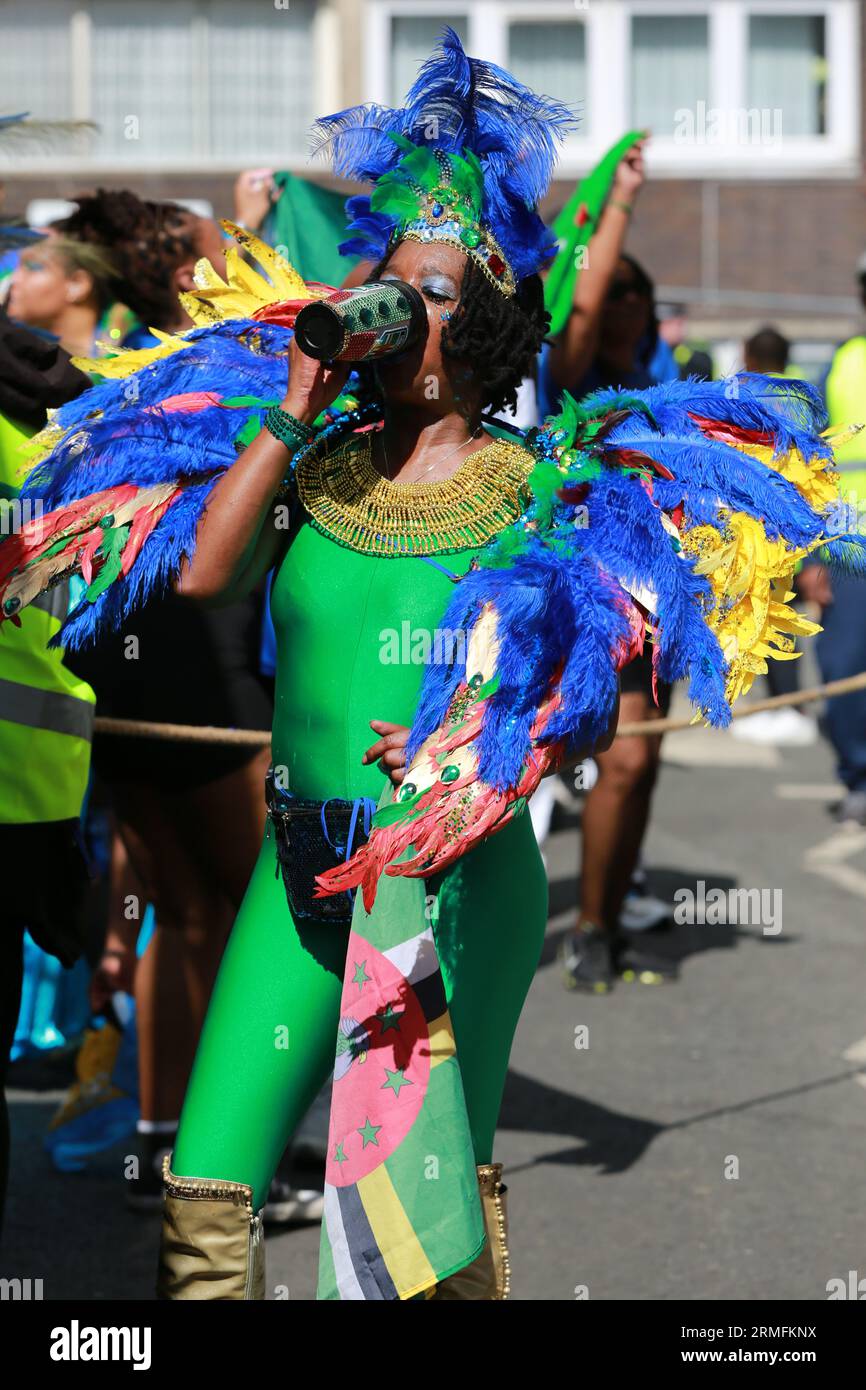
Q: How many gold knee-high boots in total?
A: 2